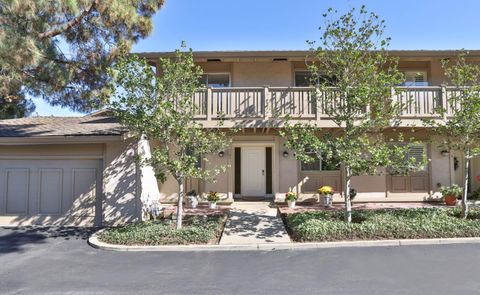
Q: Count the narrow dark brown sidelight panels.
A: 2